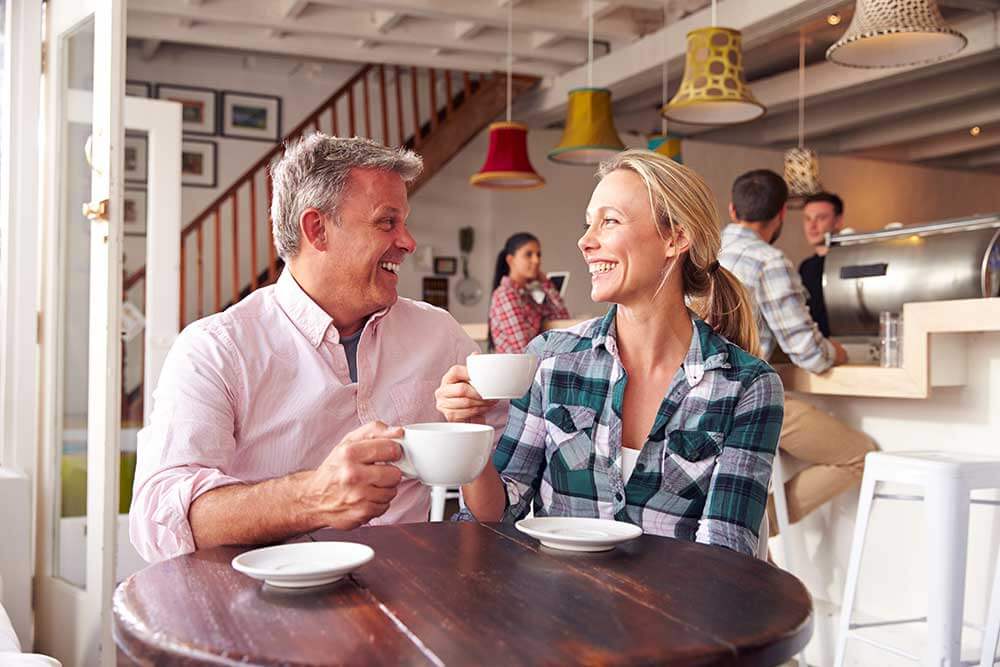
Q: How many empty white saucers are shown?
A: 2